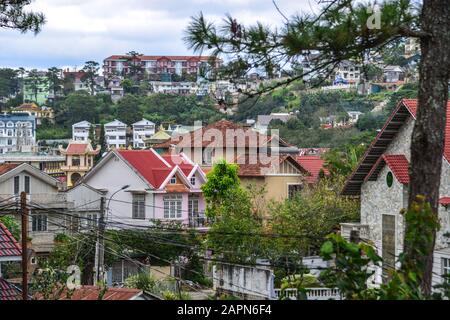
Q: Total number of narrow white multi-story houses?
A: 3